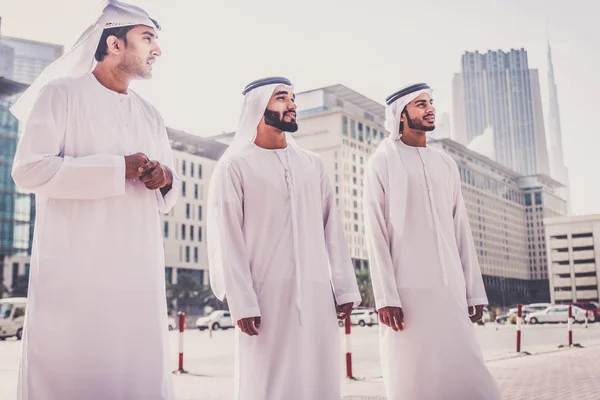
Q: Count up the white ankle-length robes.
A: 3